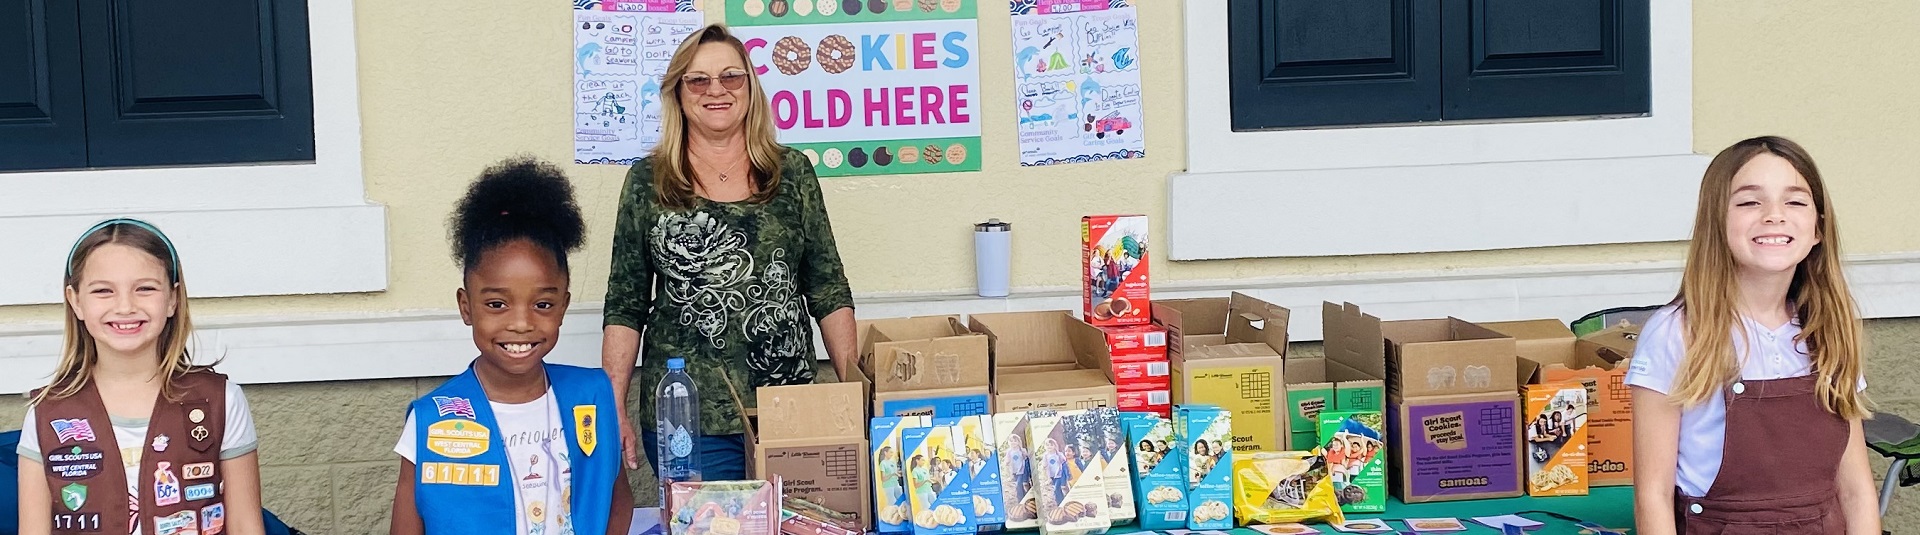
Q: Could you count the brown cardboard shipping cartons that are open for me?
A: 7